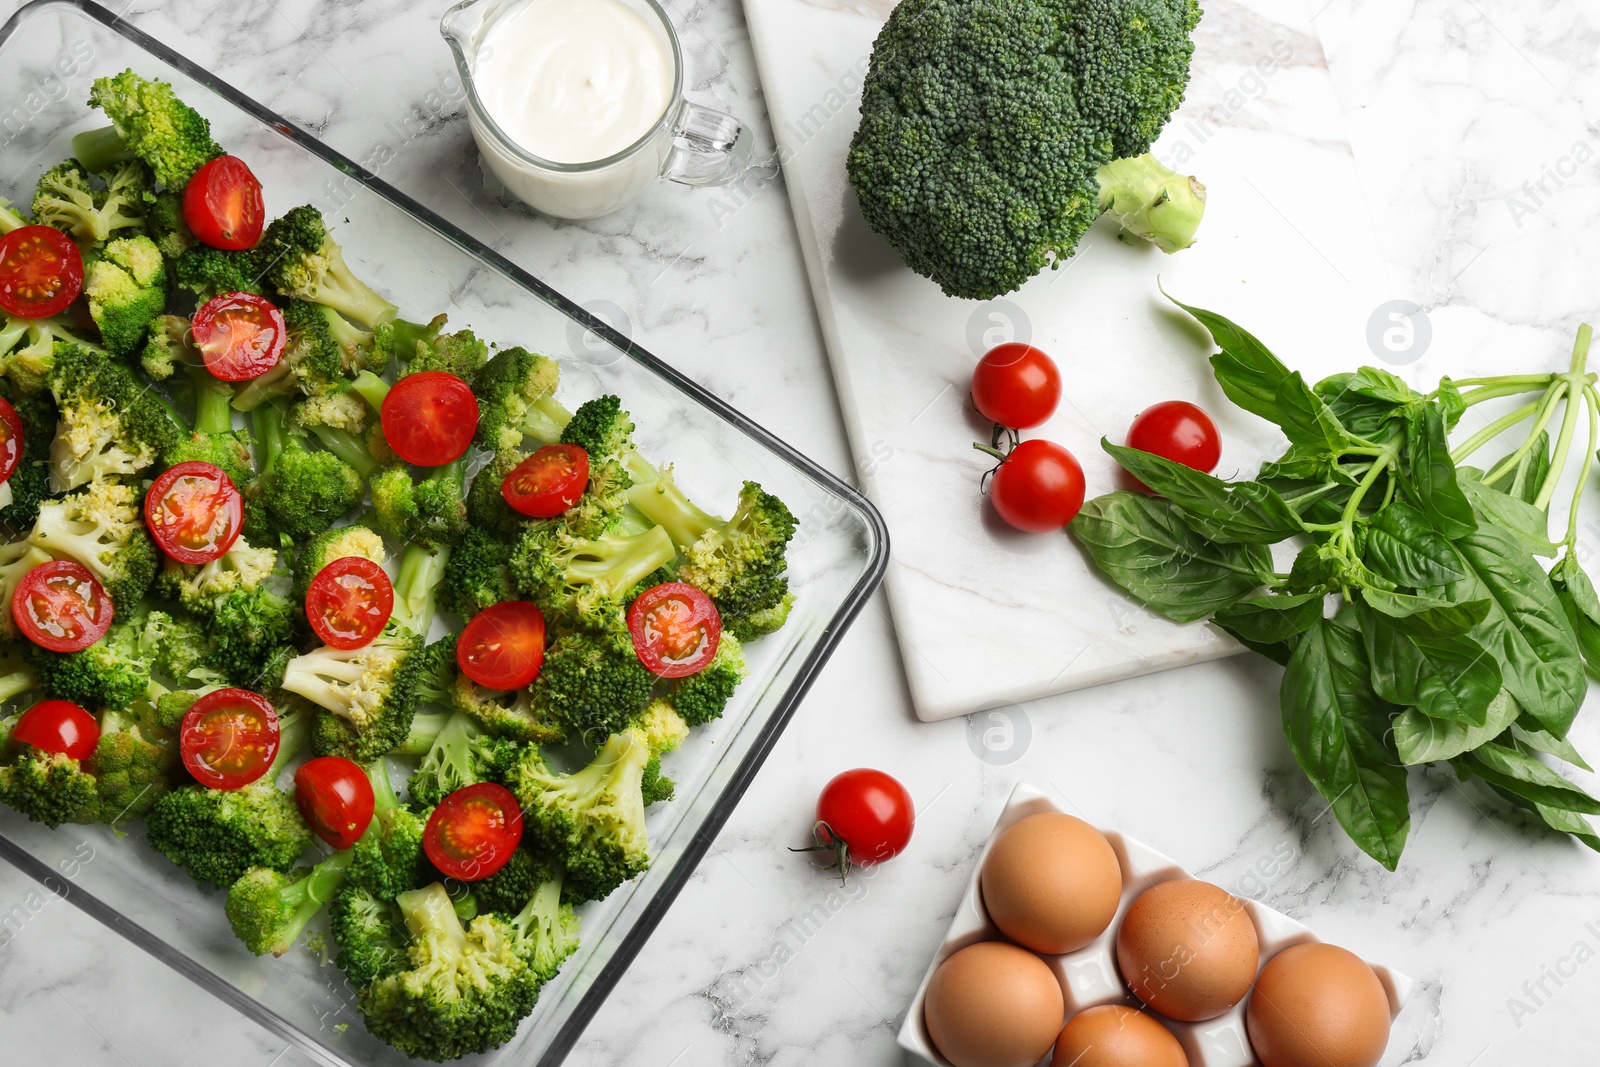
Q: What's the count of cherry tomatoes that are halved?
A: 15